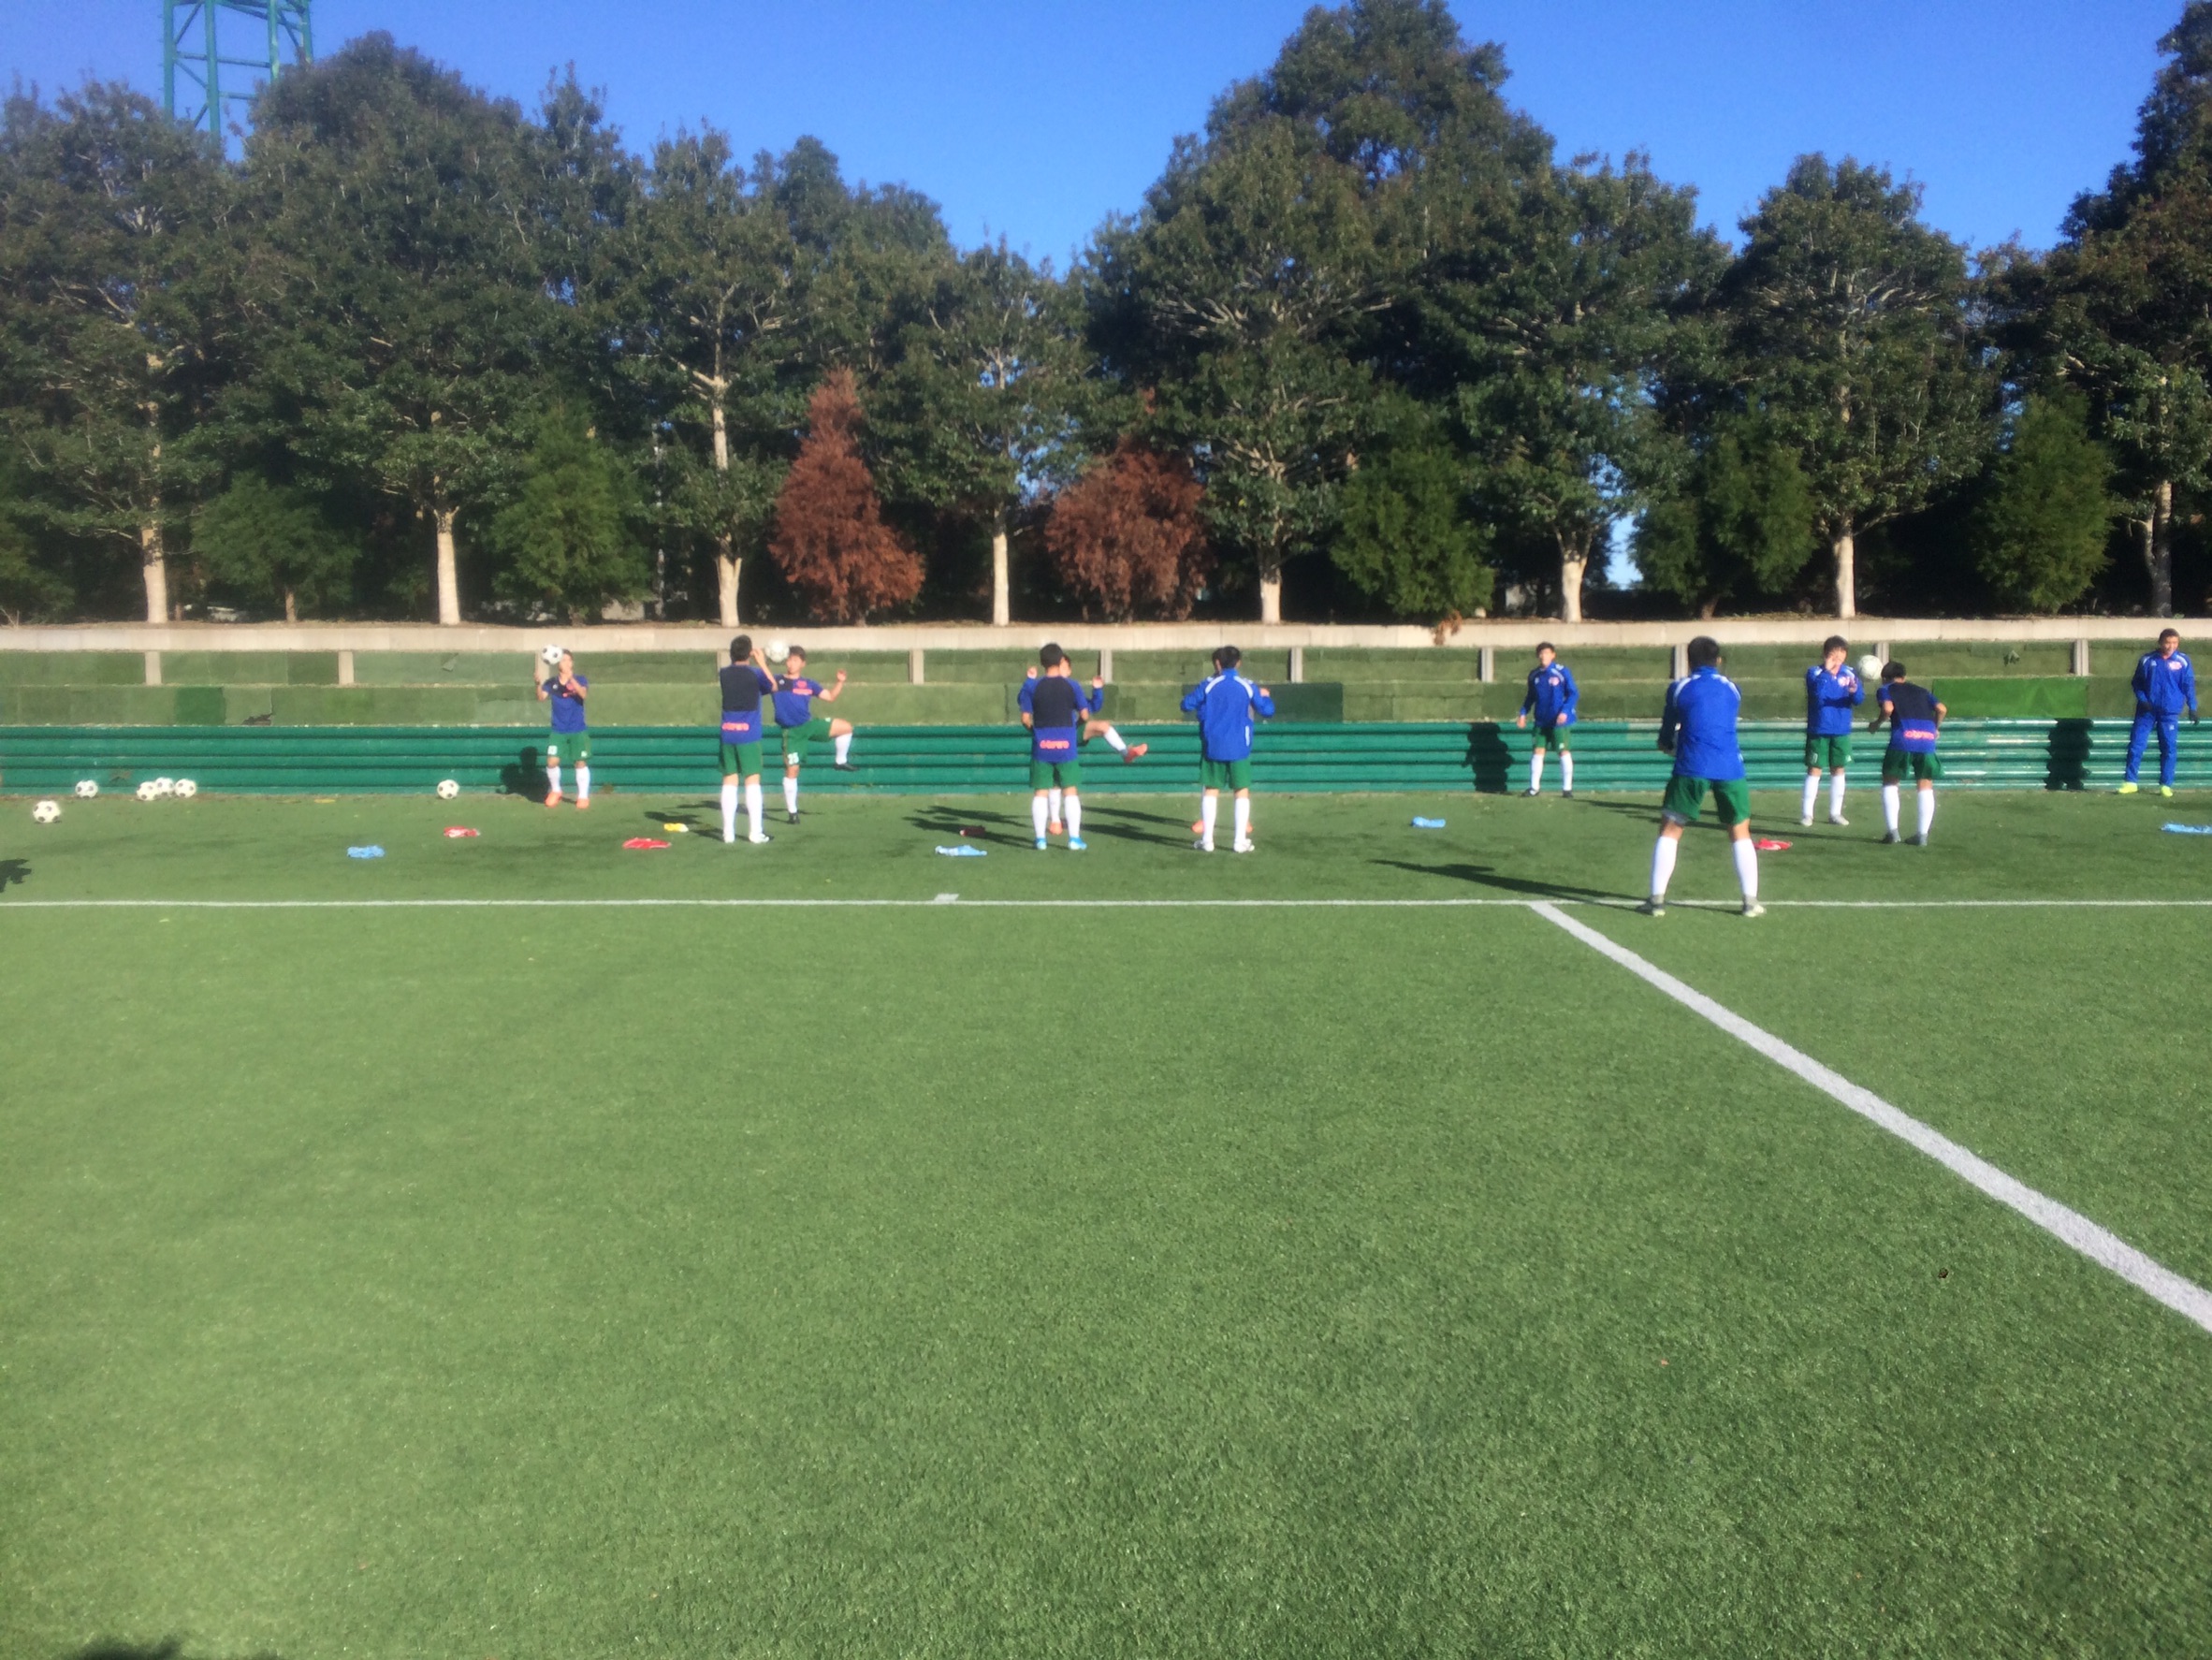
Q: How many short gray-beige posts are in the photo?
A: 11